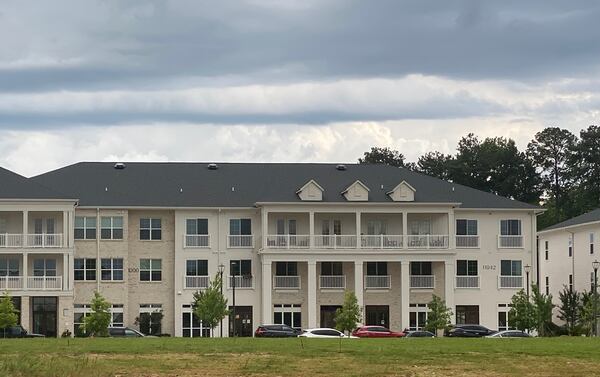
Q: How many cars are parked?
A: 8